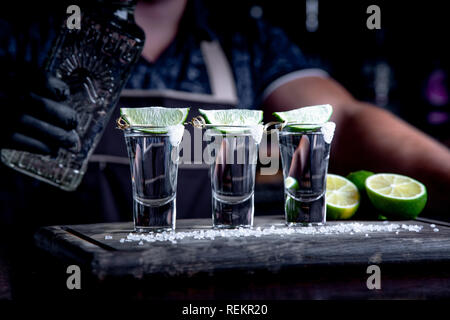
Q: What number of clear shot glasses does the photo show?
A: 3